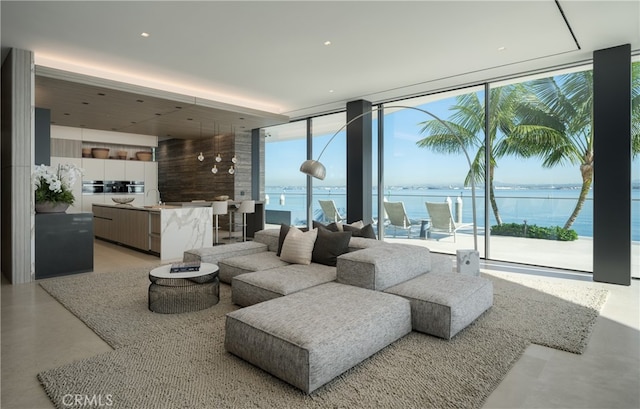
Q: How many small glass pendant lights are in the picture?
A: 5